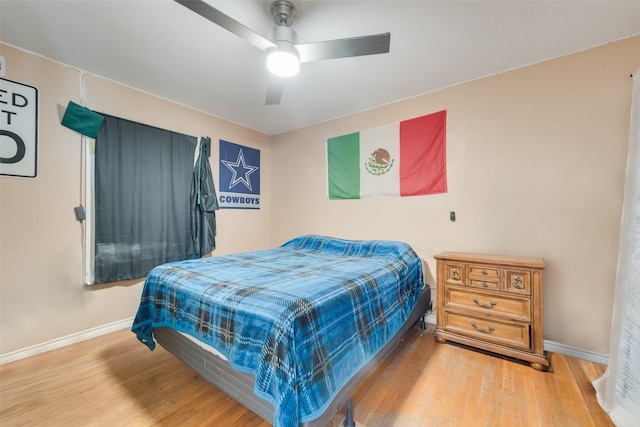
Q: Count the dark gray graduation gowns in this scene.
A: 1